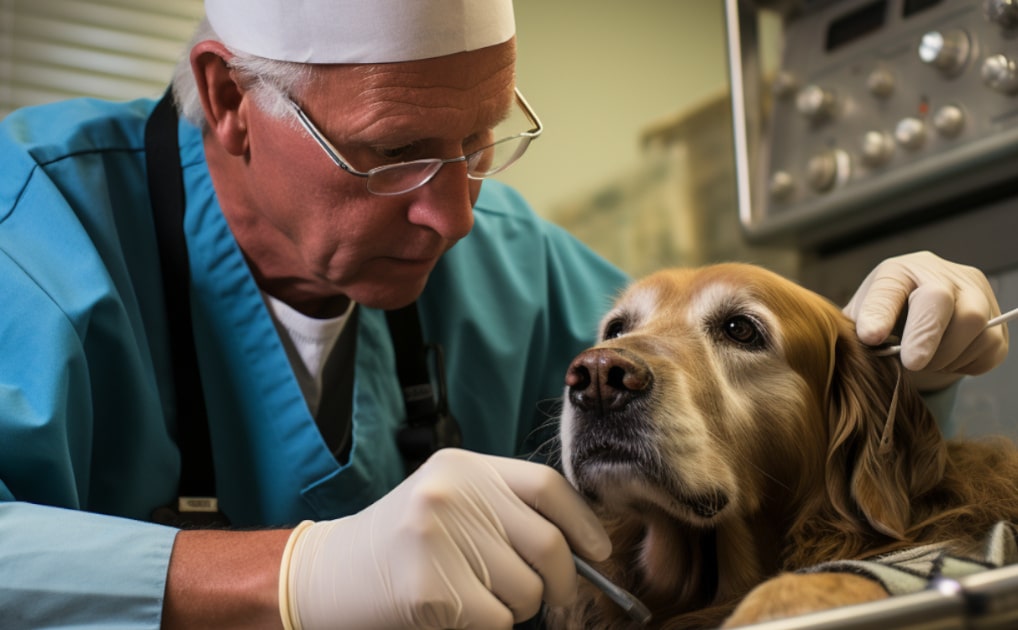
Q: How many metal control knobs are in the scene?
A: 11